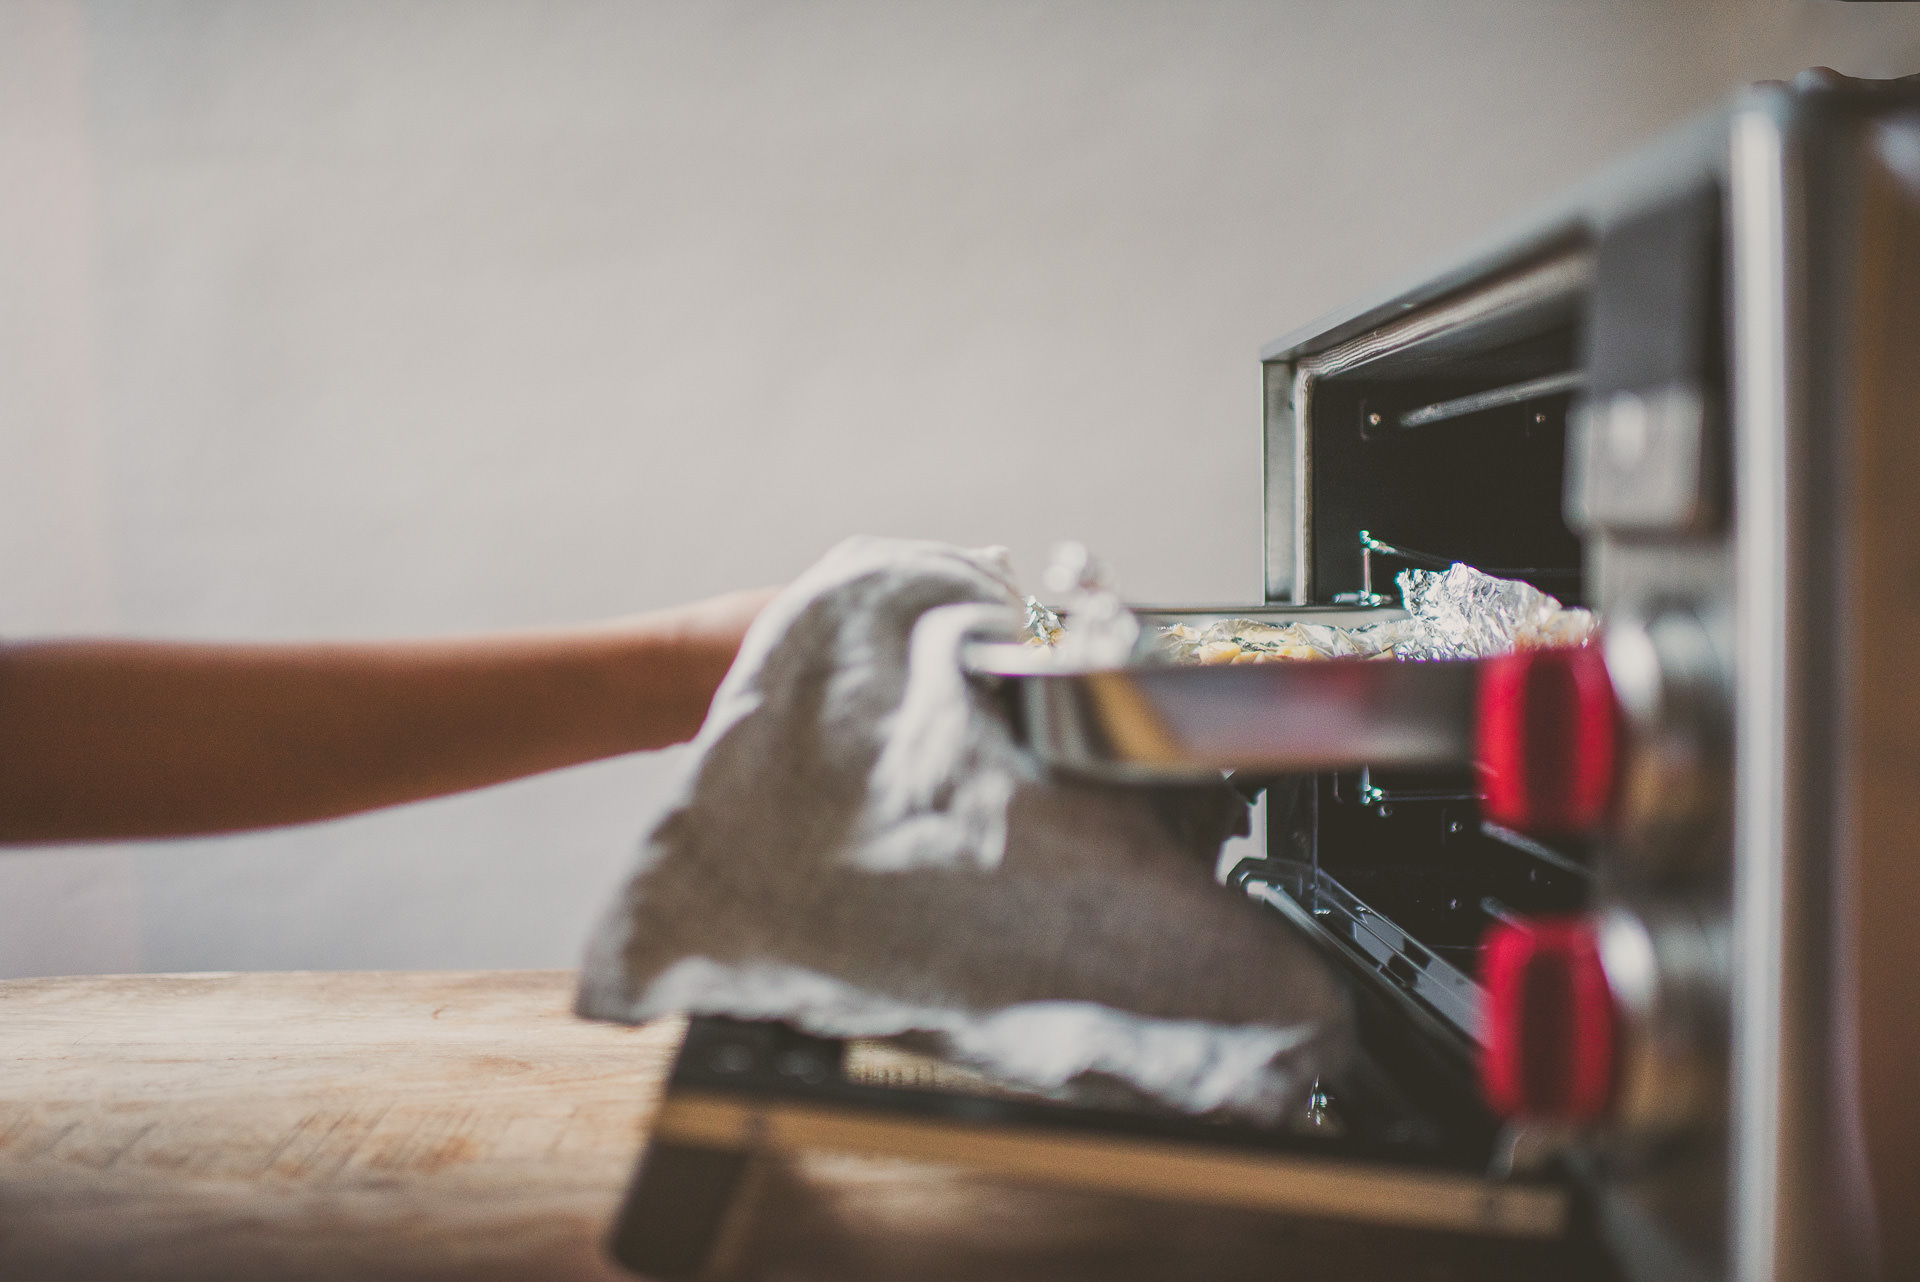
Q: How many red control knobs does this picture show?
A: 2